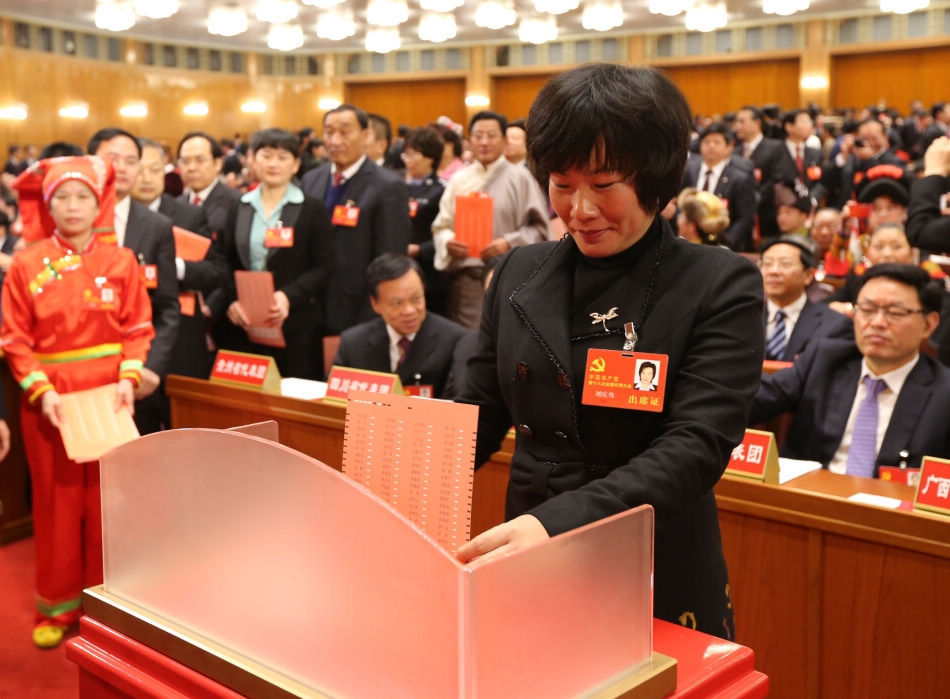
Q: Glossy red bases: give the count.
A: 1